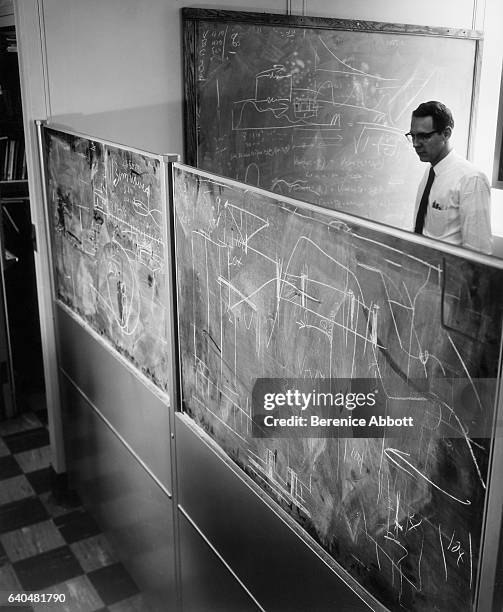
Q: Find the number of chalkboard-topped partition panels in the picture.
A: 2